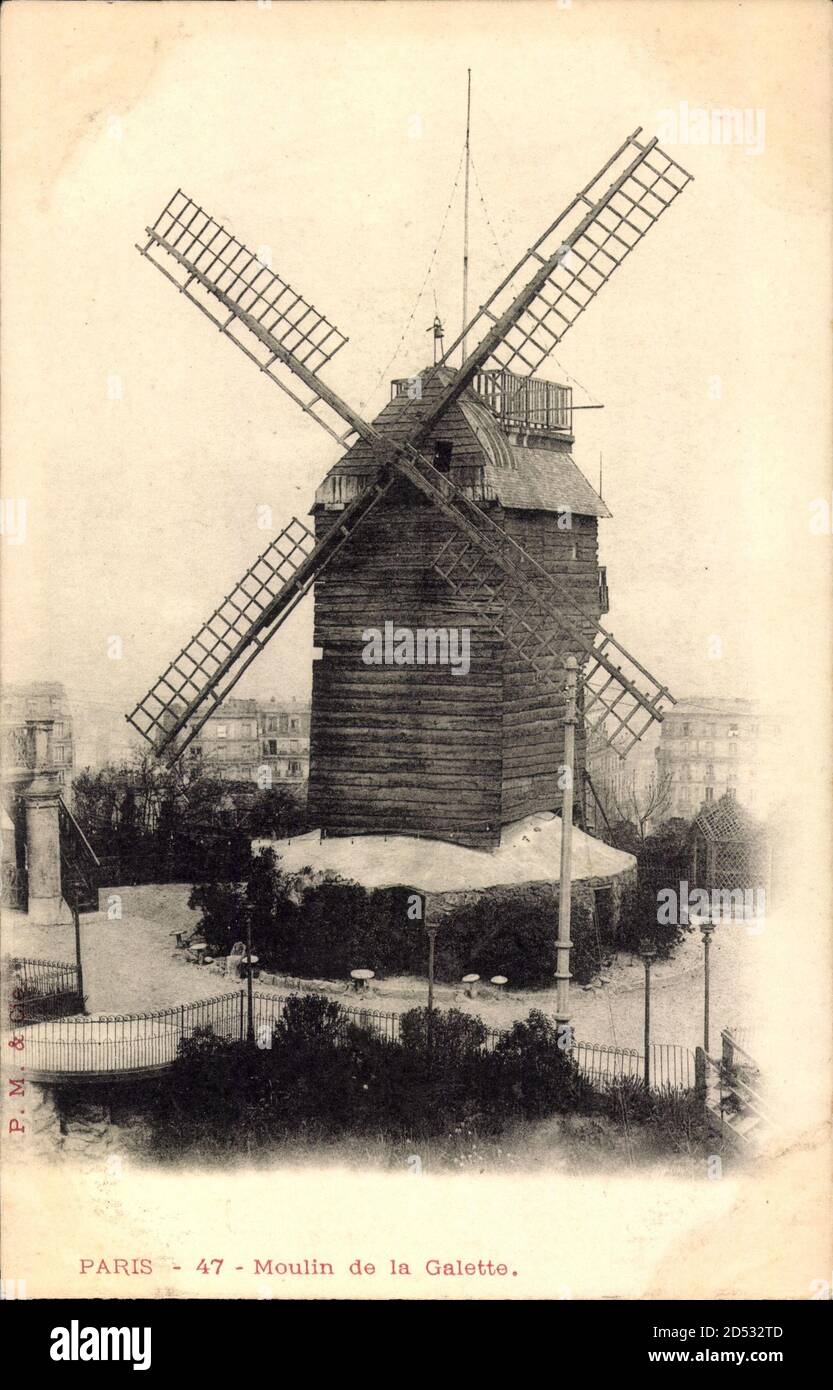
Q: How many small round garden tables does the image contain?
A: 6